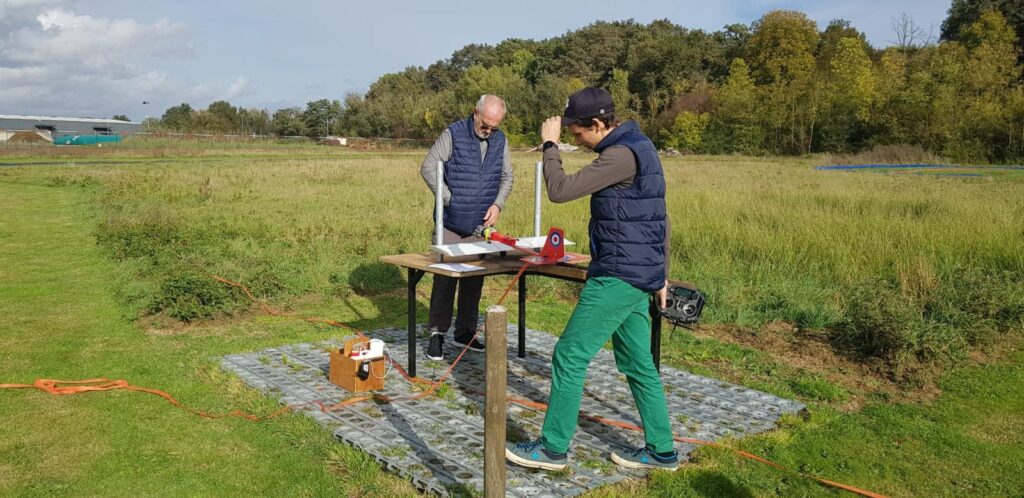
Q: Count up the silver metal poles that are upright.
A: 2